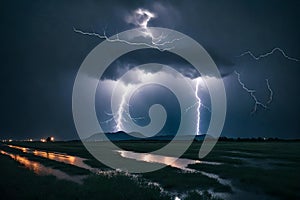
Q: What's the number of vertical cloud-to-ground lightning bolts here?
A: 2